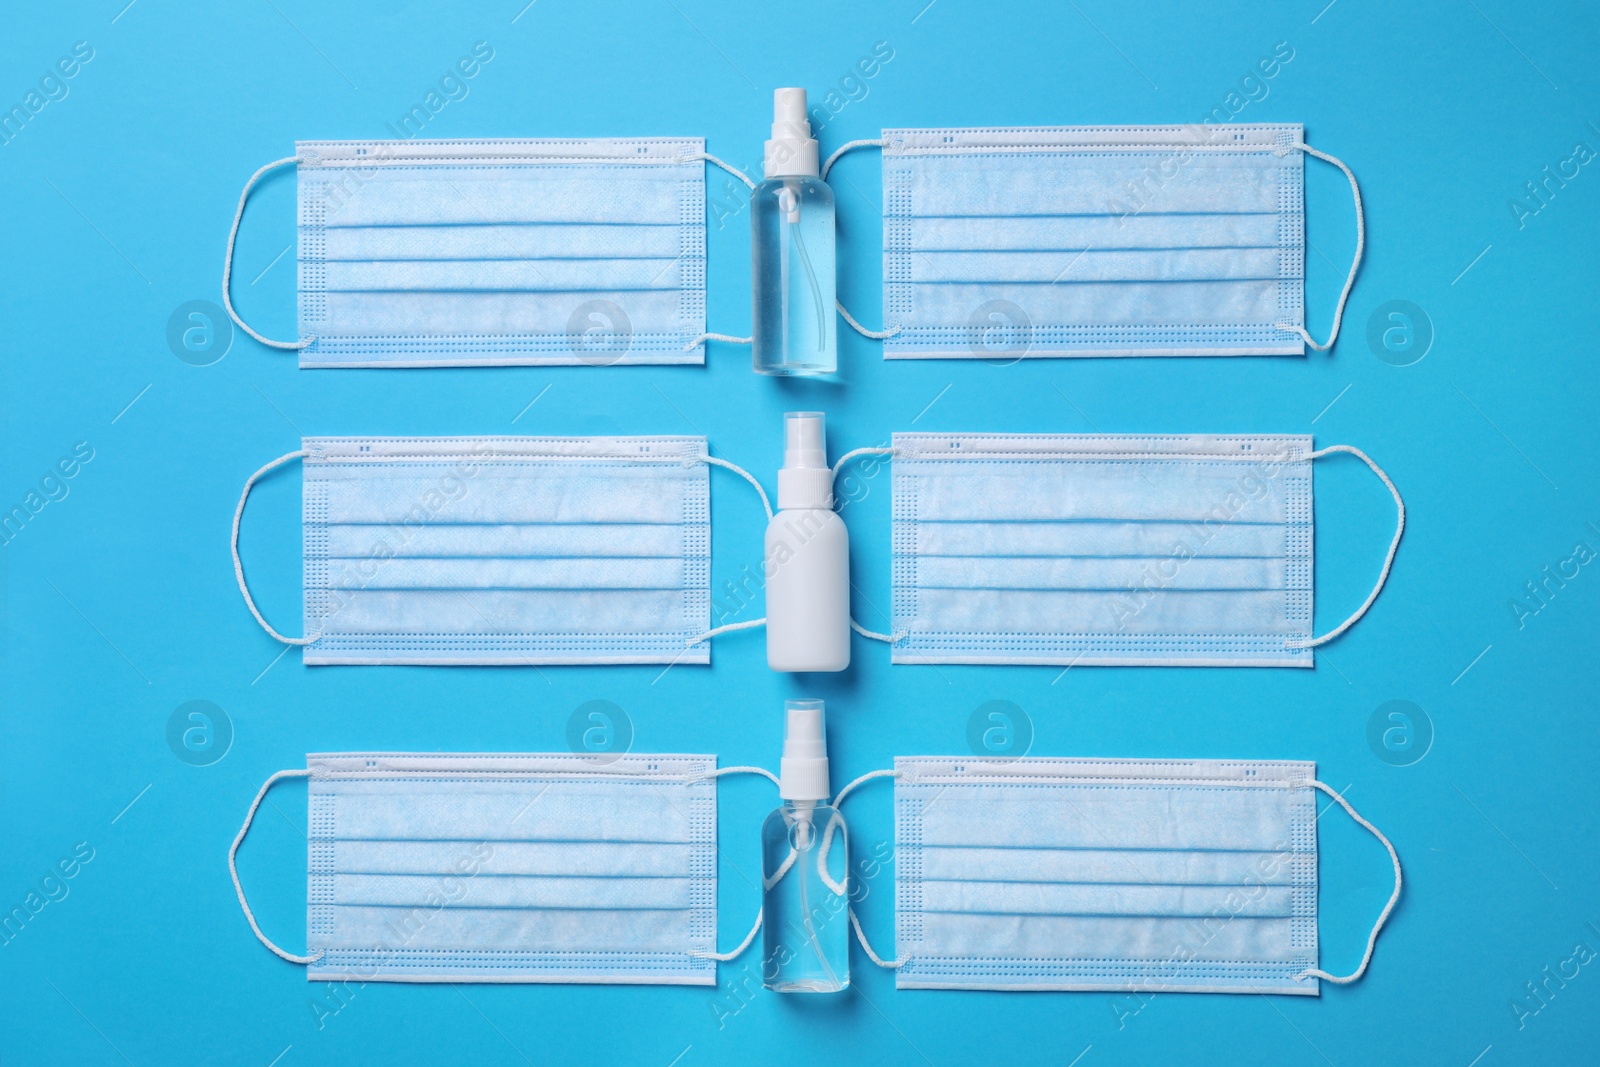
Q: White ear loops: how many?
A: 12